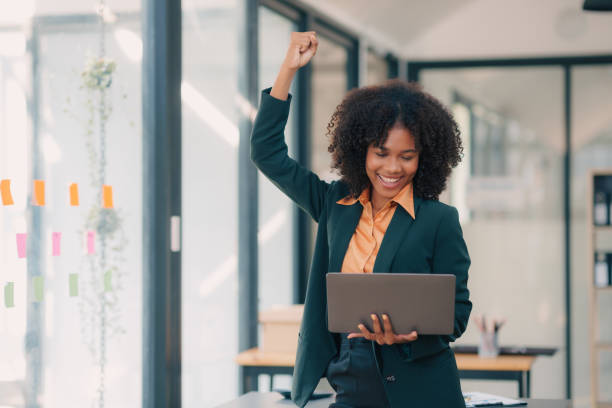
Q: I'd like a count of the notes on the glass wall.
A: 11